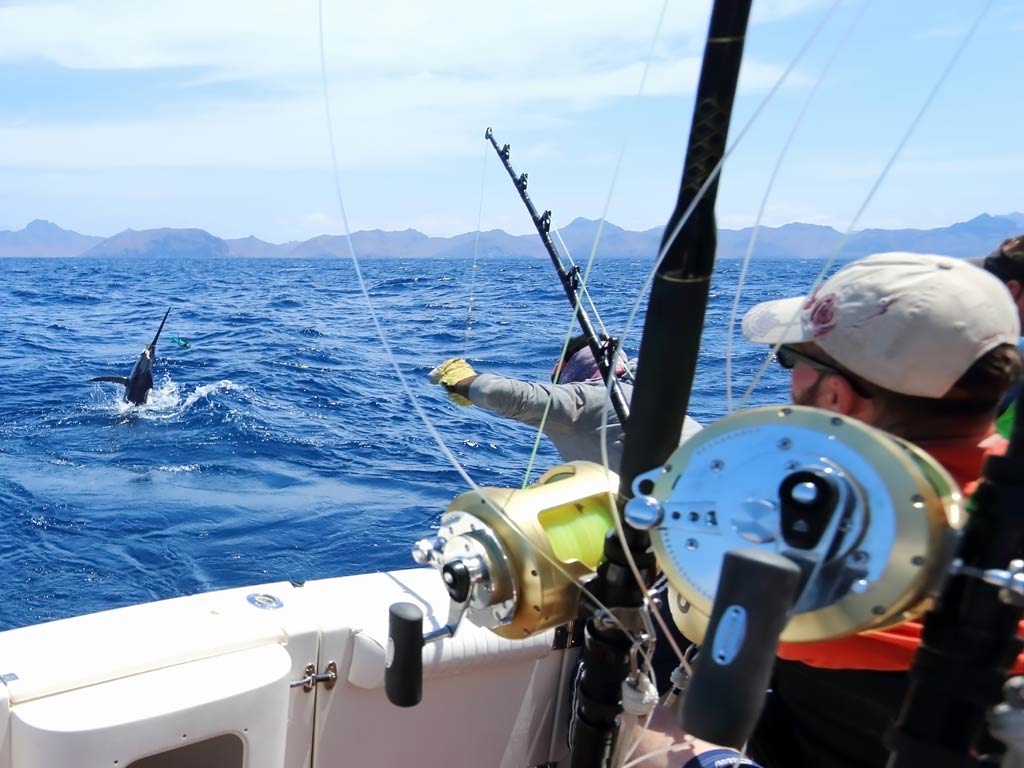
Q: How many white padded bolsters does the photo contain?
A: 1